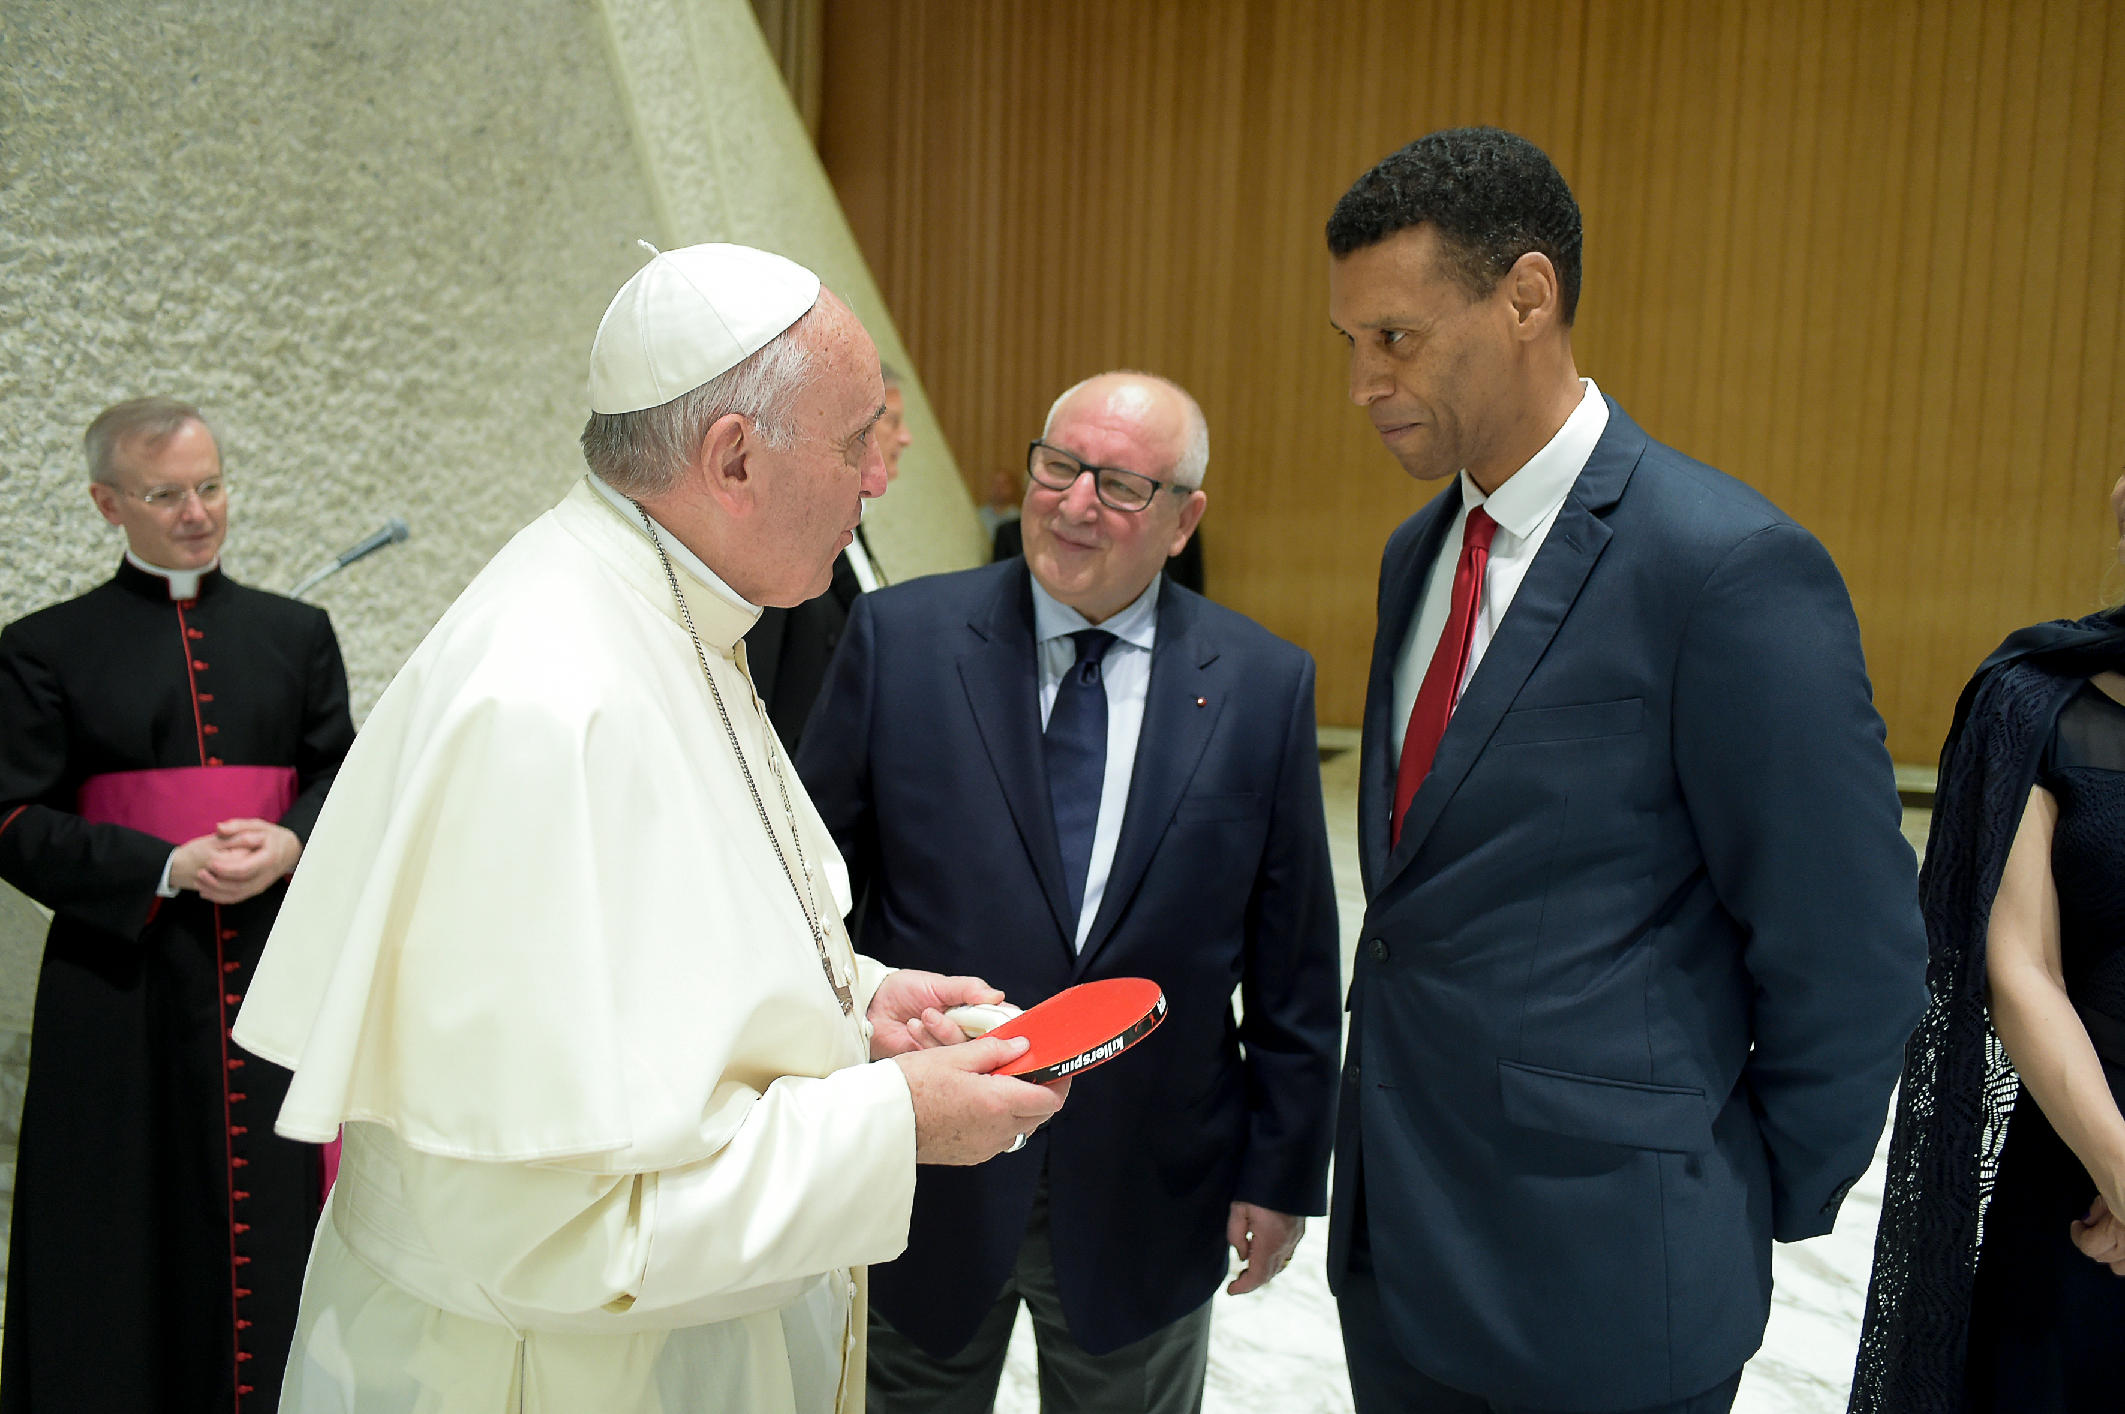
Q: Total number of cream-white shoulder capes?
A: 1